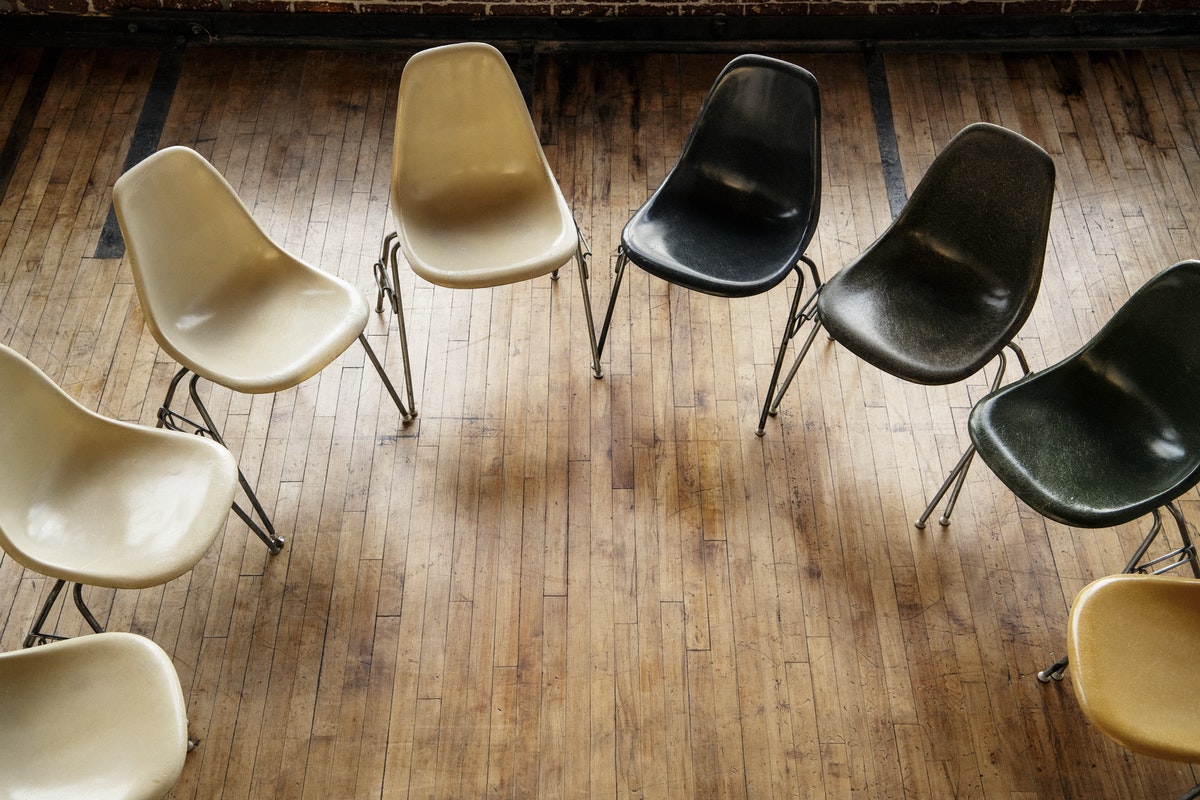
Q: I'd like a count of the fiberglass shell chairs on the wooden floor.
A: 8